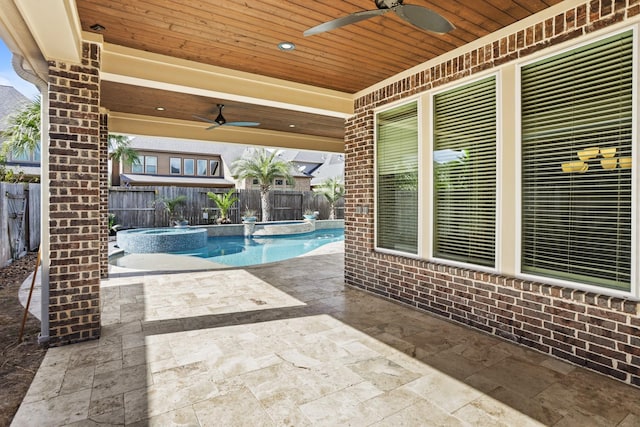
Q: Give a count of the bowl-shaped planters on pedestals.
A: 3